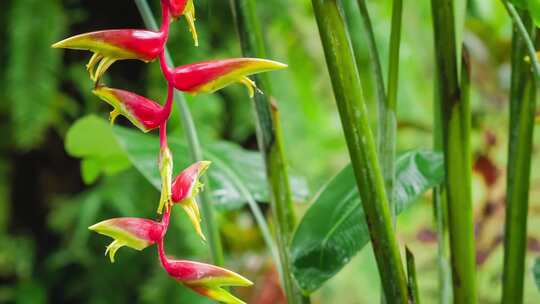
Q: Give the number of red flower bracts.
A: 7